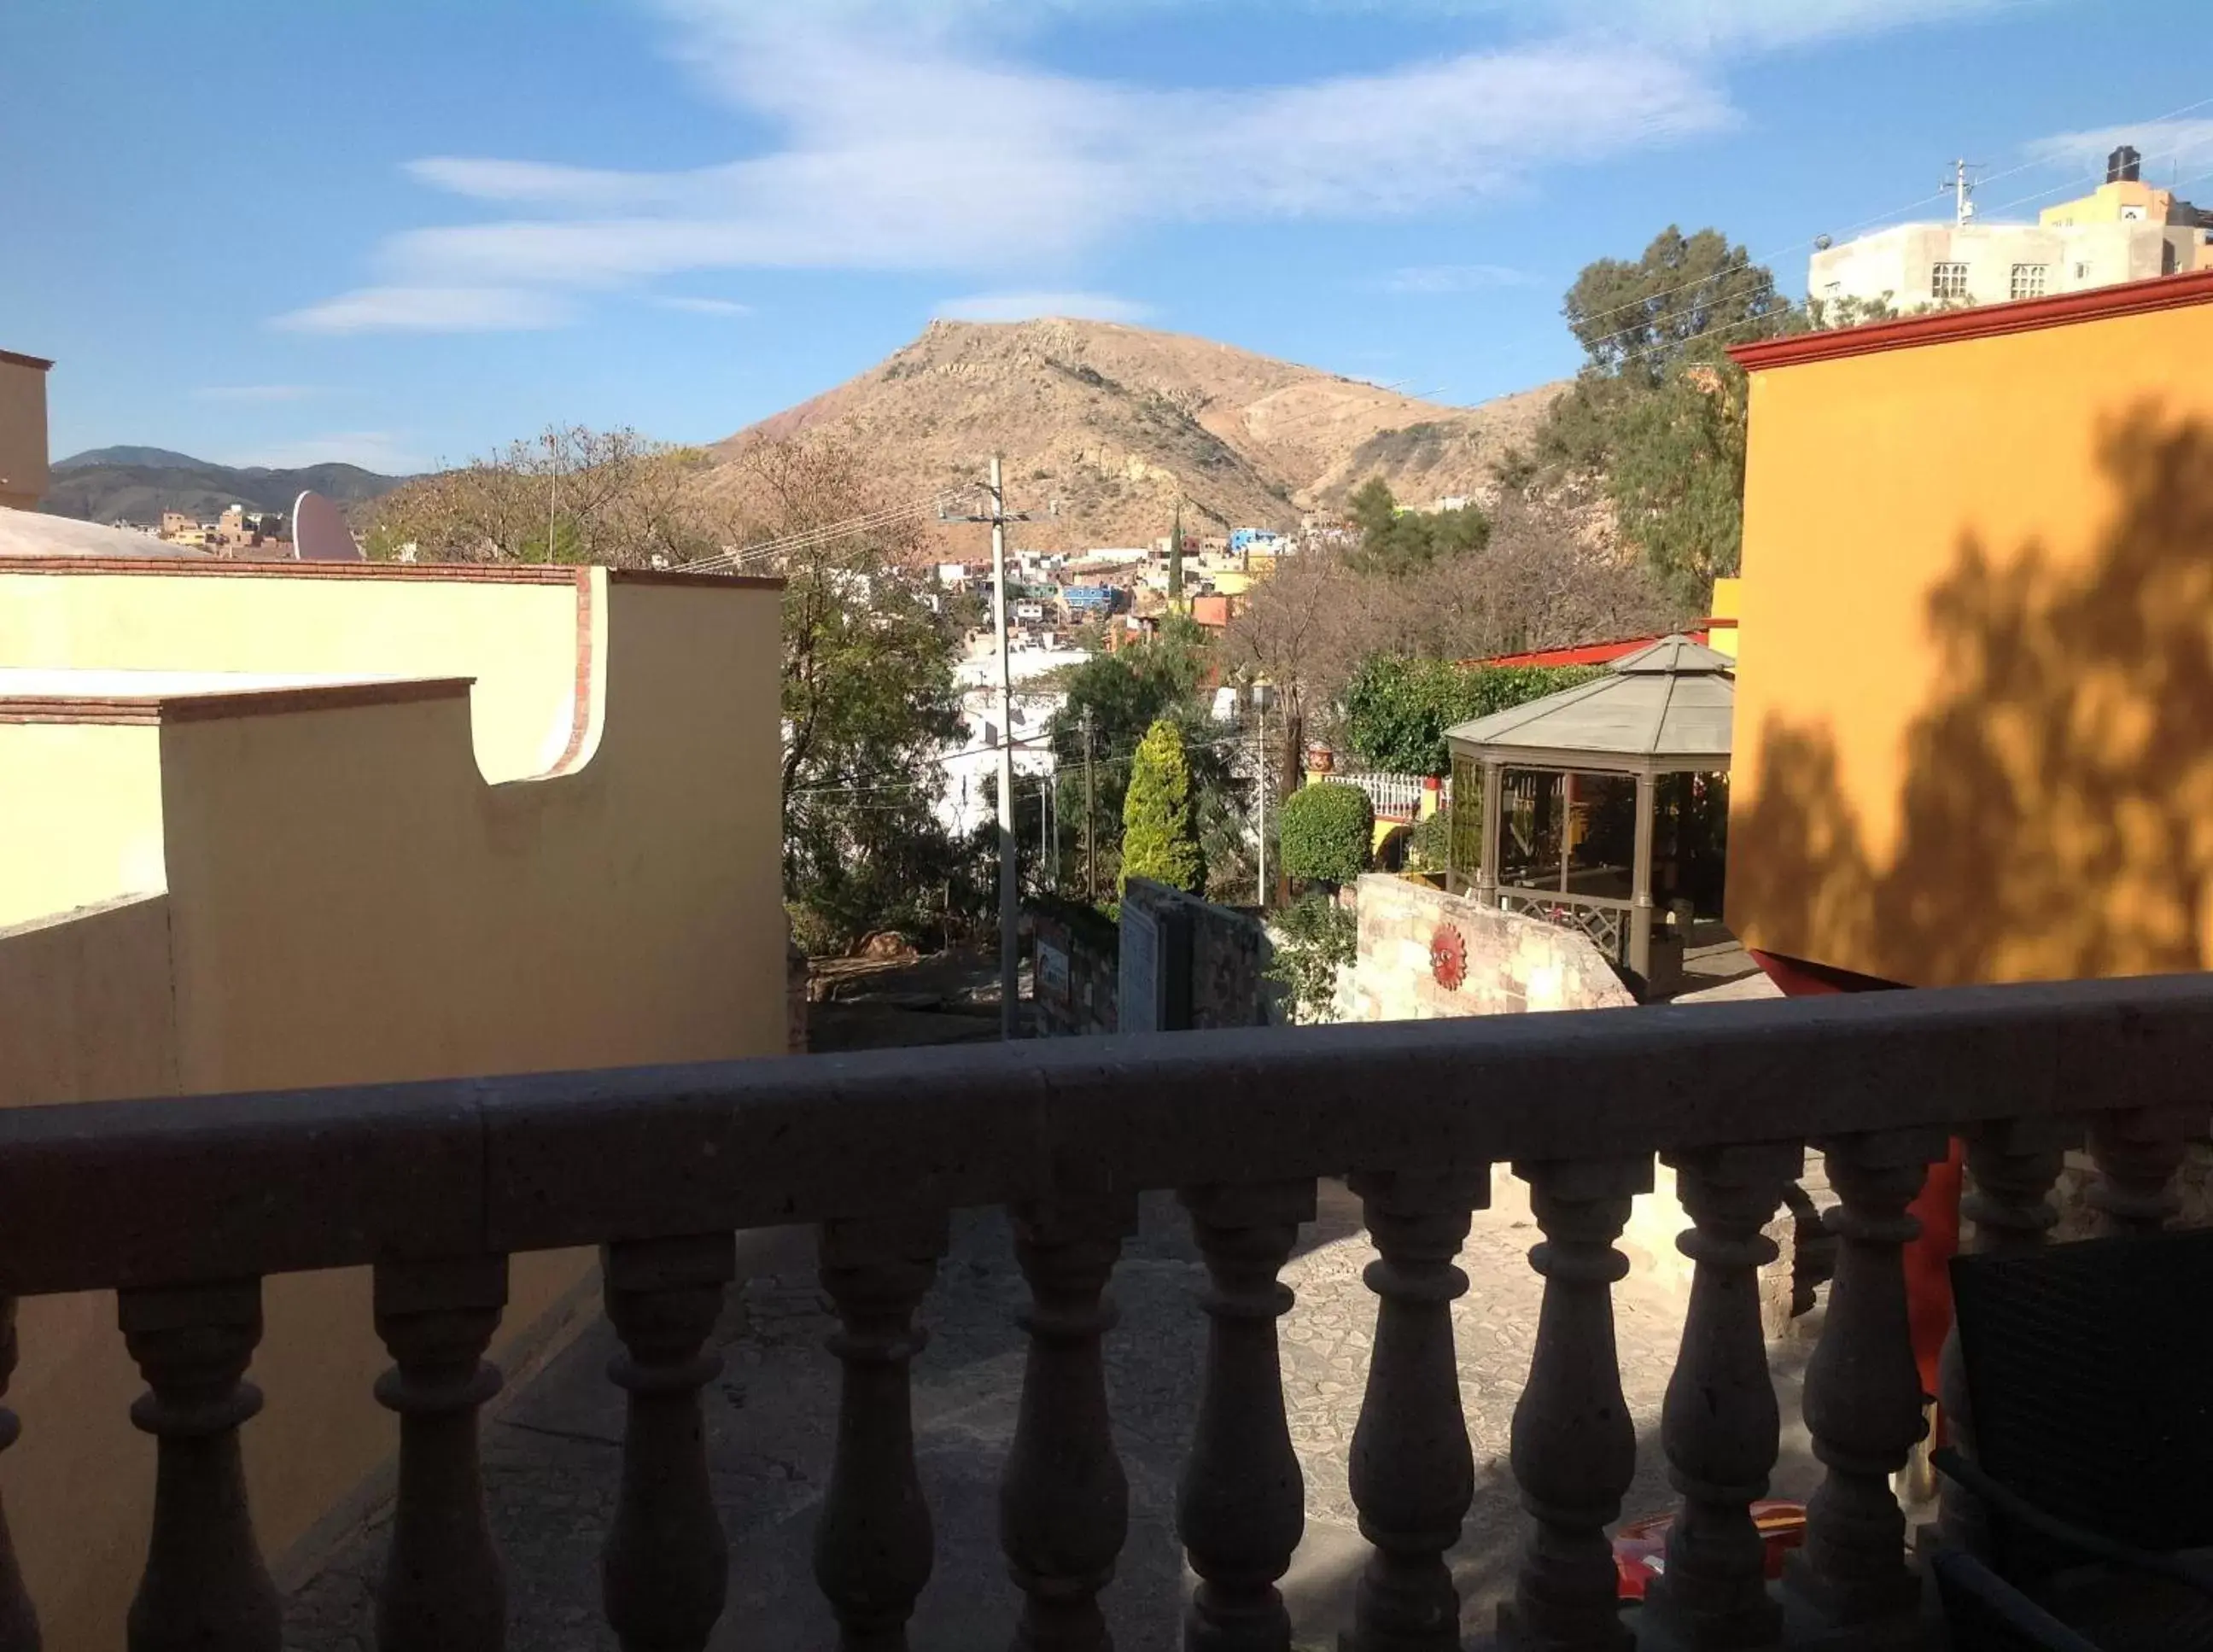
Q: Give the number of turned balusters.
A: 13